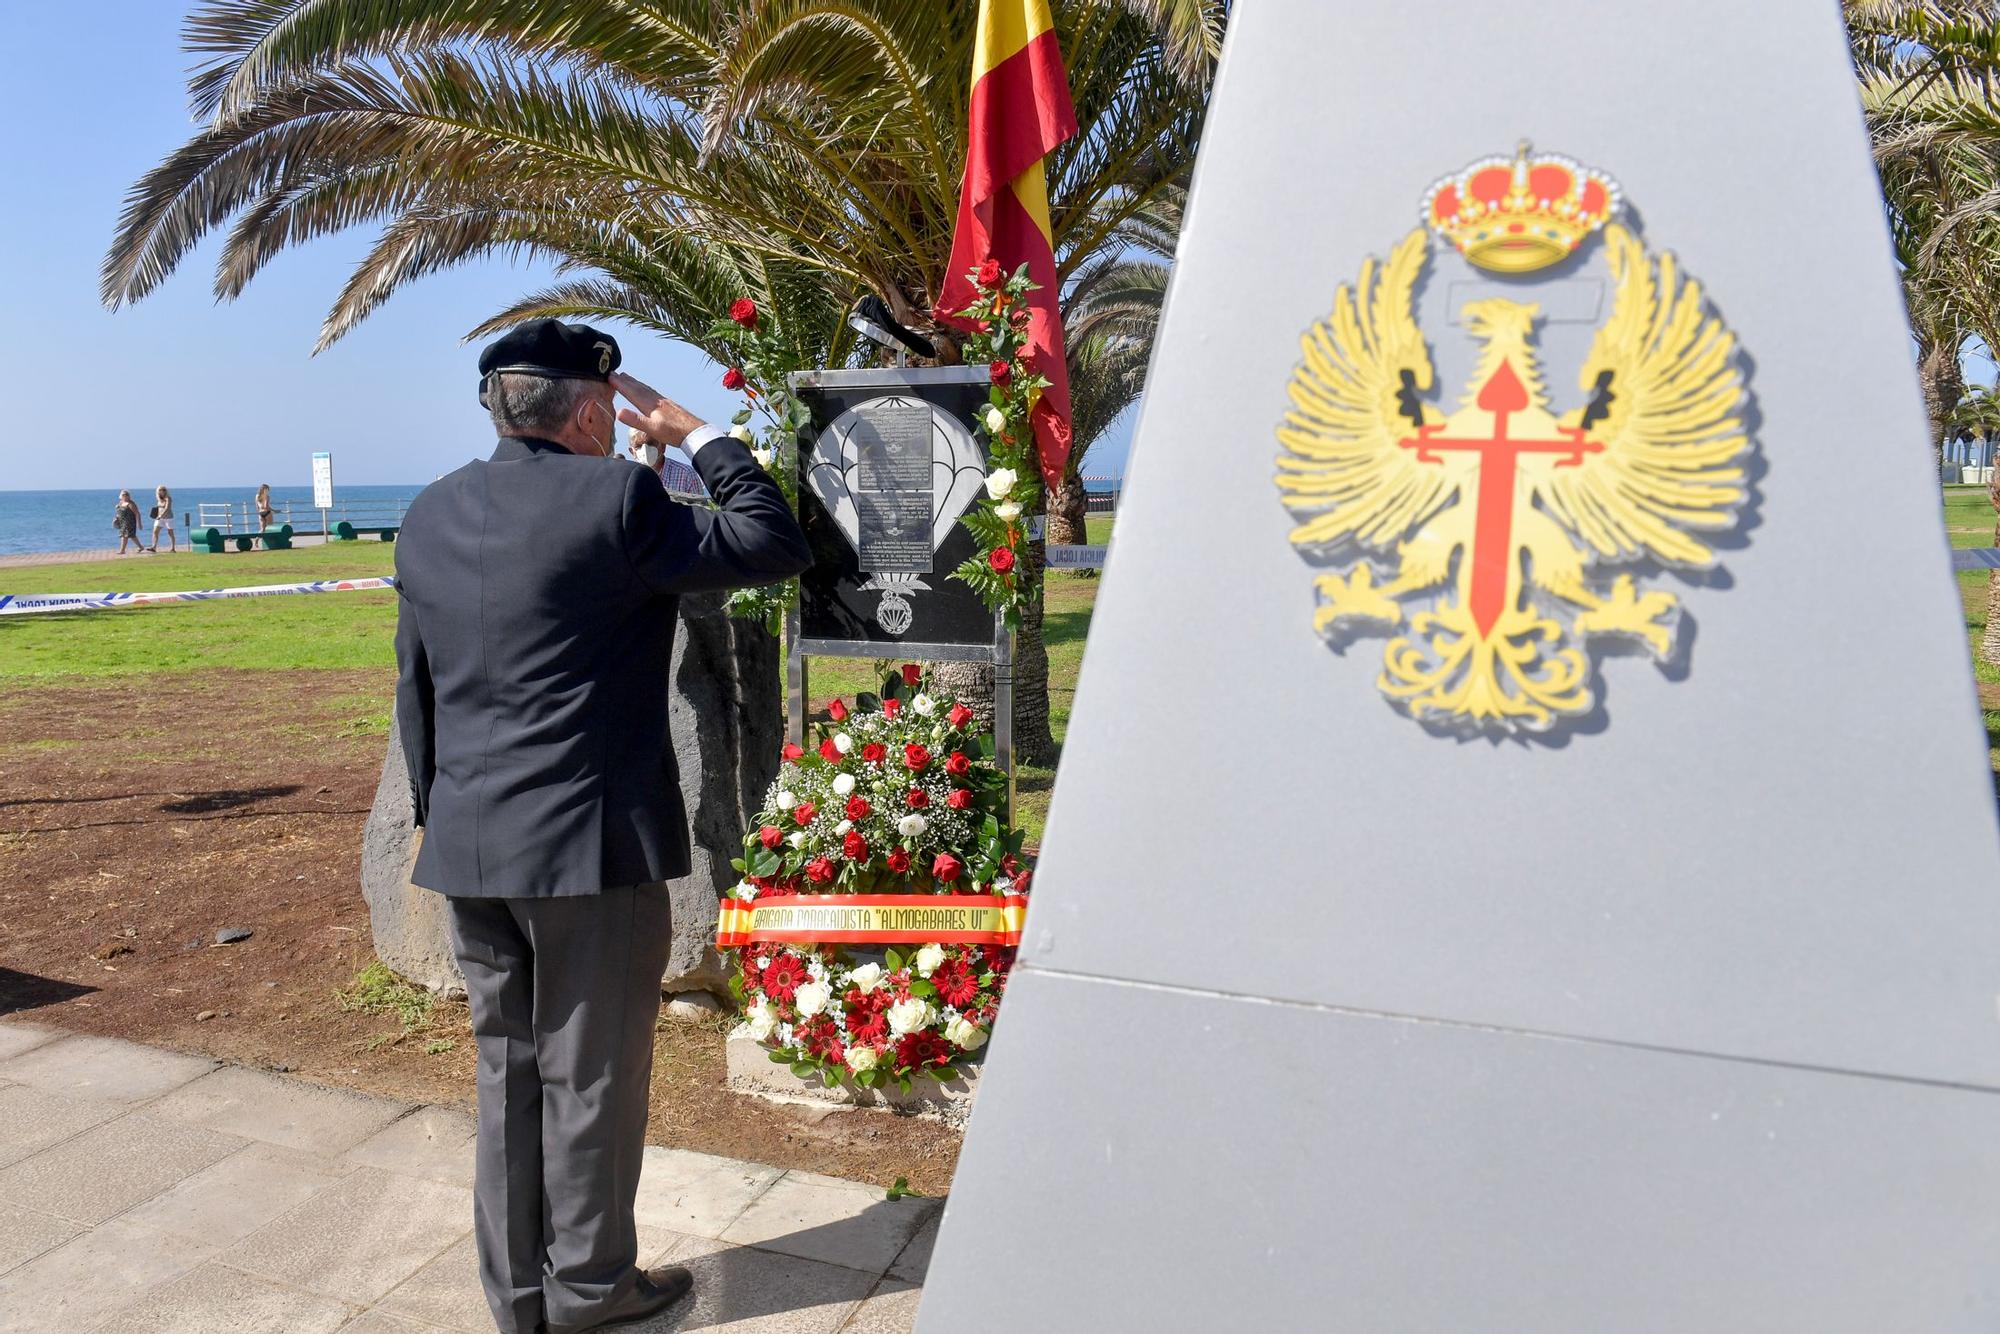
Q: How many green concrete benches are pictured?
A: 2